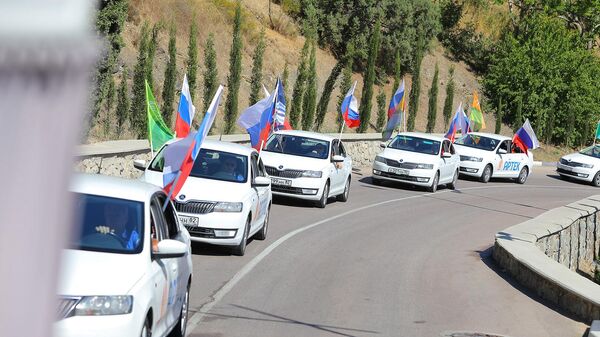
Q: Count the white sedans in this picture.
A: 6